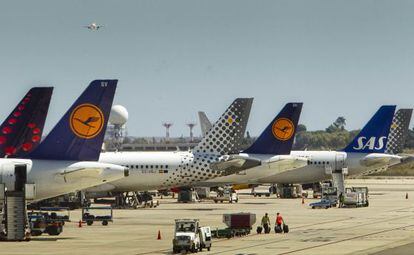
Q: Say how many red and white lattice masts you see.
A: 2